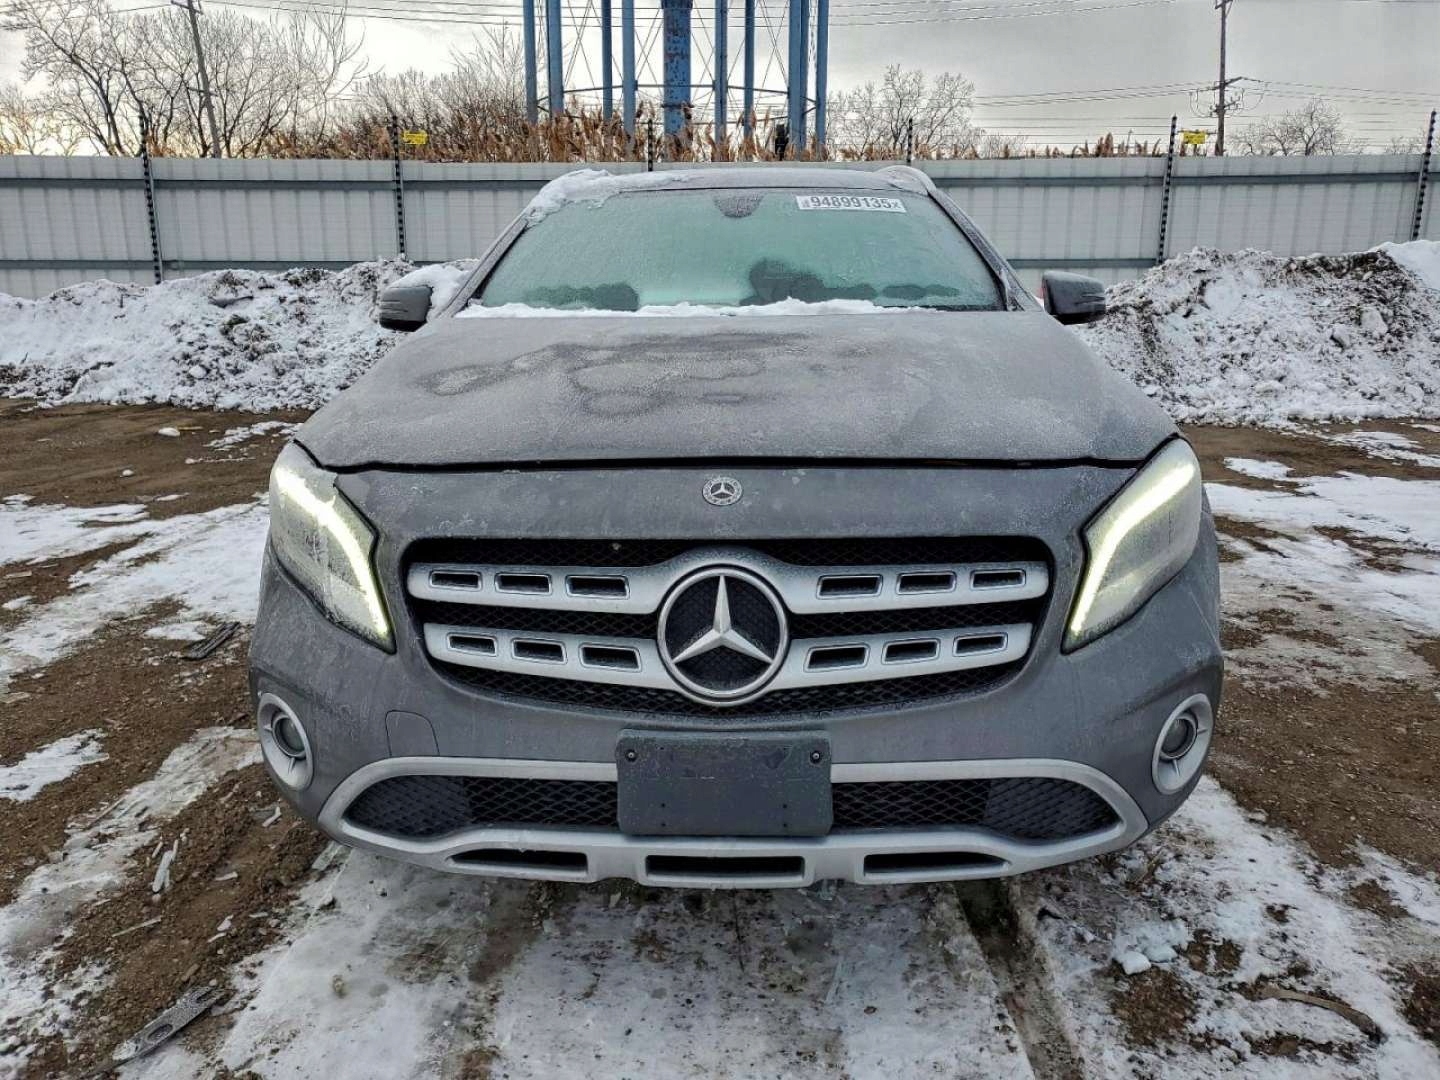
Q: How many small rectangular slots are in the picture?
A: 12